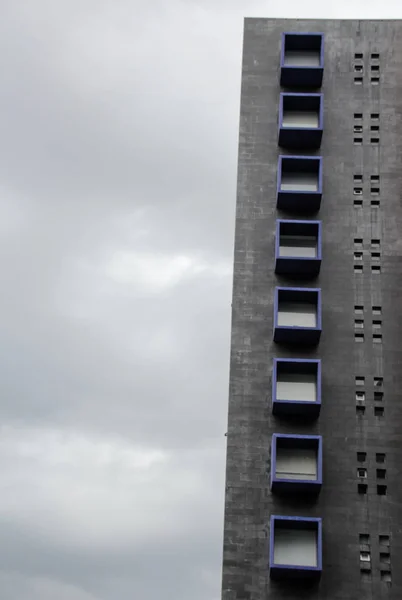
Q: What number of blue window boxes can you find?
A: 8